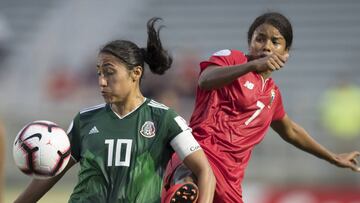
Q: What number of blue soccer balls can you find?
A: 0